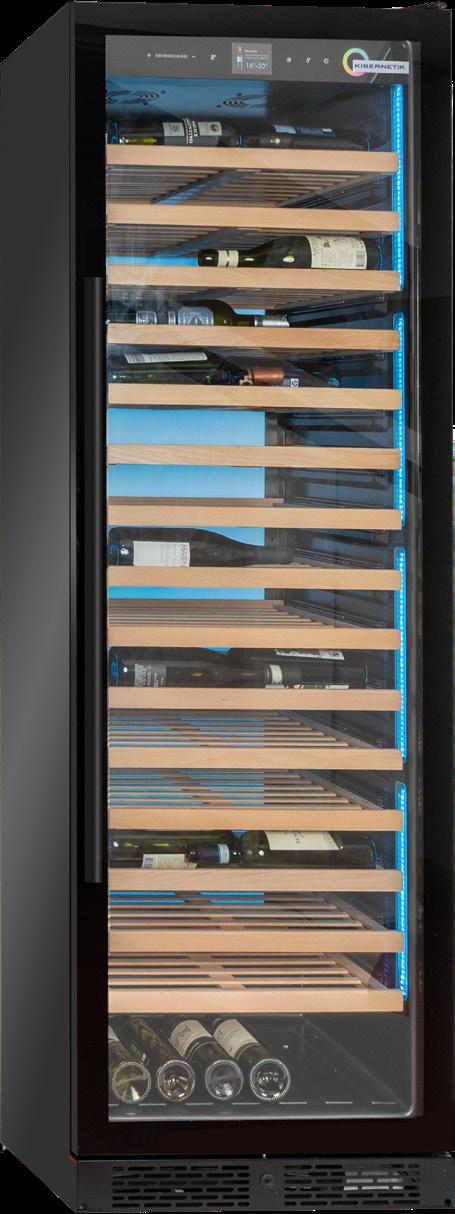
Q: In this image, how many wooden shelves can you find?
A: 15